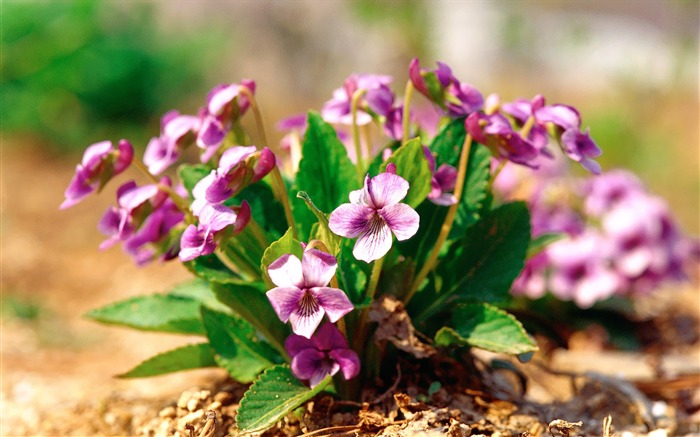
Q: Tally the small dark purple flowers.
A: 1